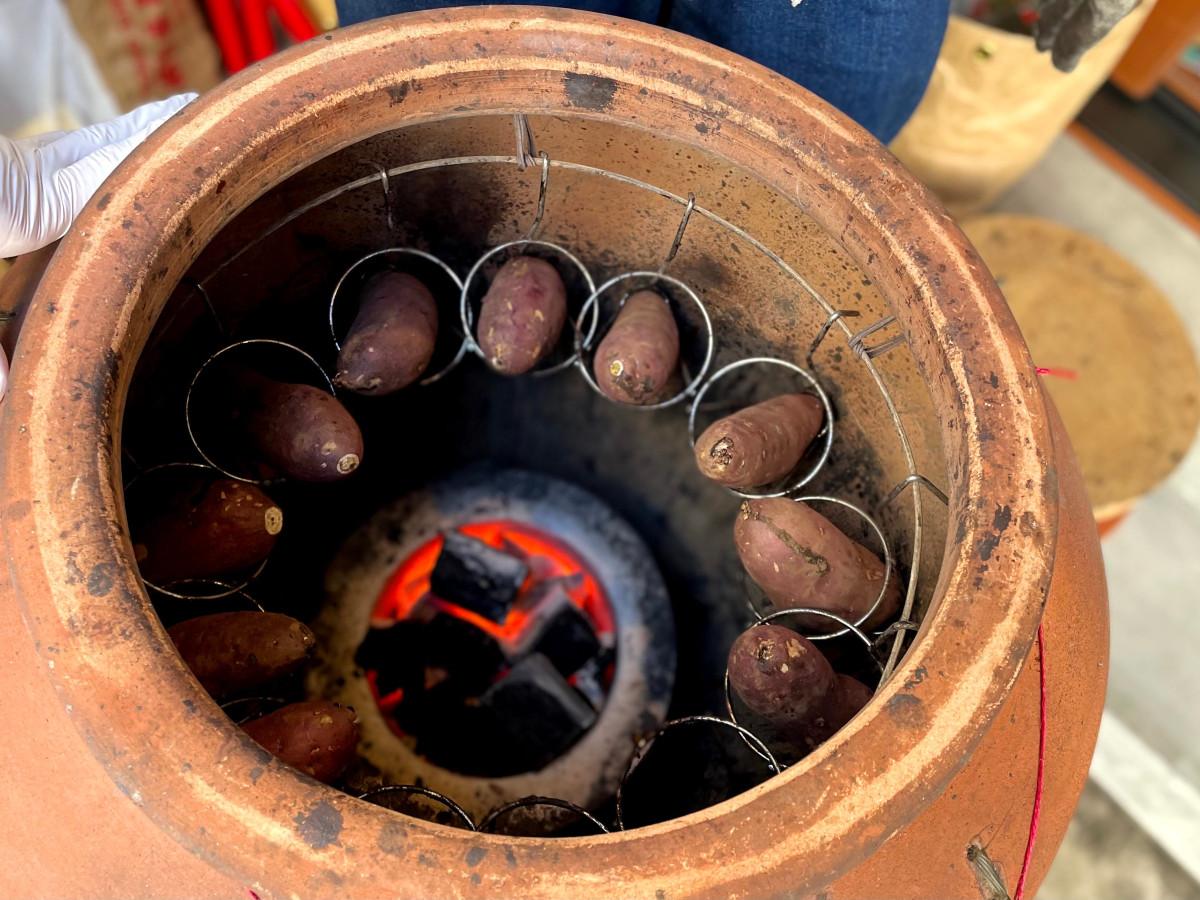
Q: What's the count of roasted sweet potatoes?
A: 10